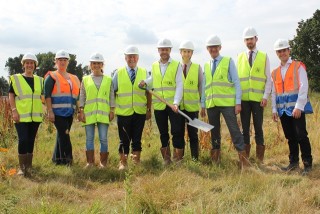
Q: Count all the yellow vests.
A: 7